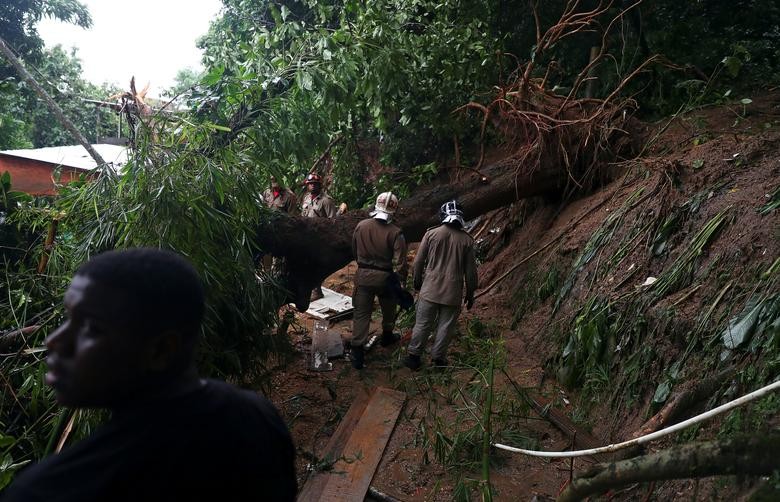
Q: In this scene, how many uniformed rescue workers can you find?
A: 4